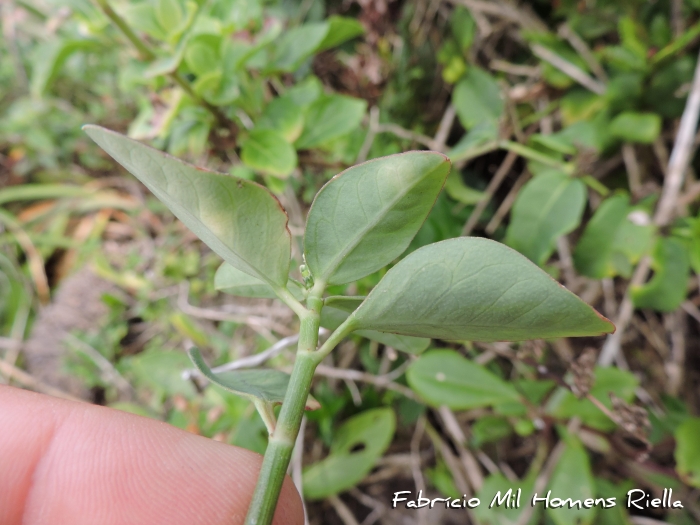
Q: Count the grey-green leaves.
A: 6